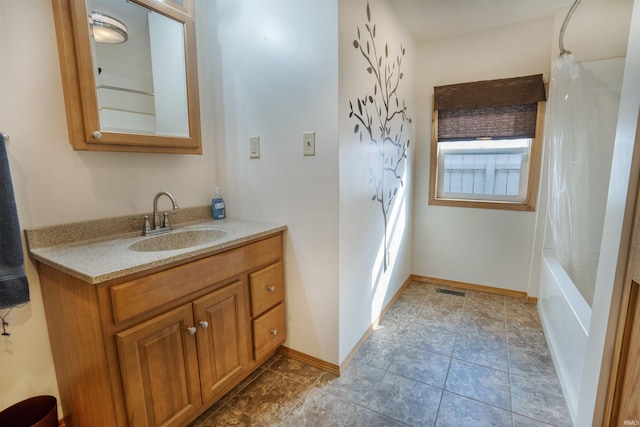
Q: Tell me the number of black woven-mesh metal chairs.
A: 0